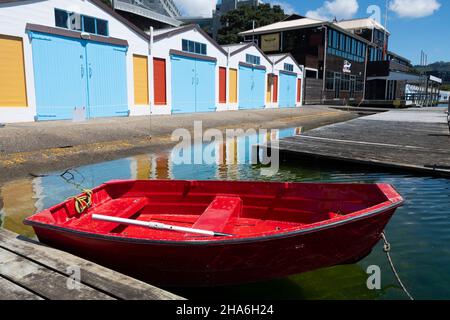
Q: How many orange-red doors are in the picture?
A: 4